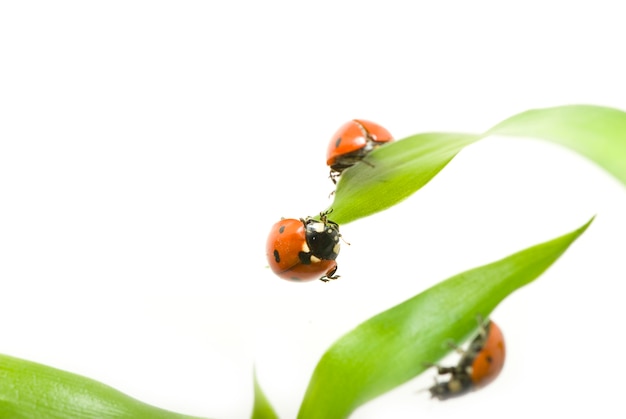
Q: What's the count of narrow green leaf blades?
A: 4